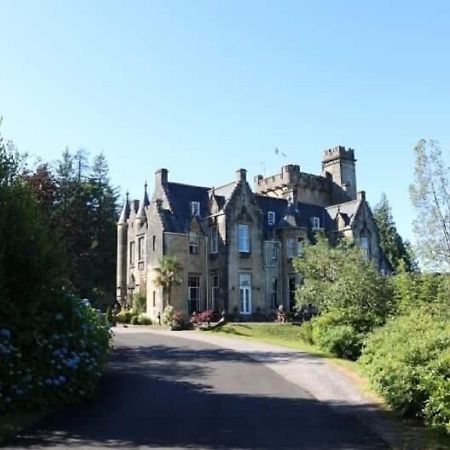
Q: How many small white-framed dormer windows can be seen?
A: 3